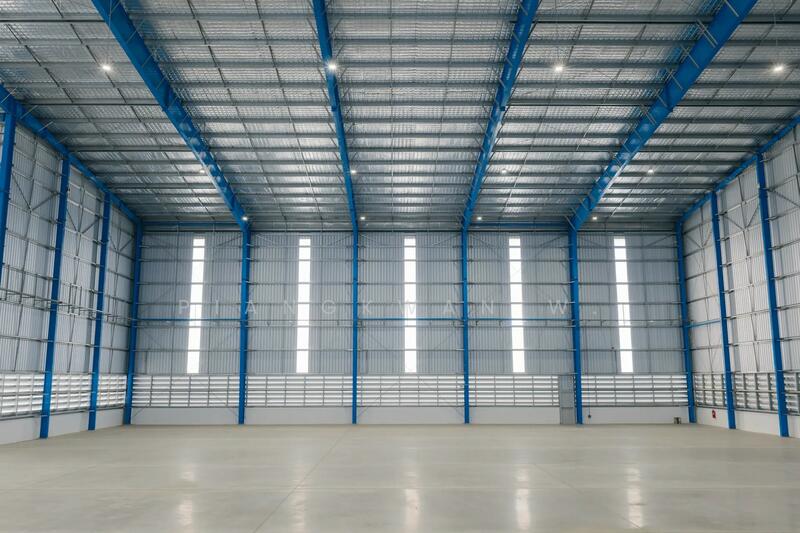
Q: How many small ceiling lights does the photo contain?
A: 12